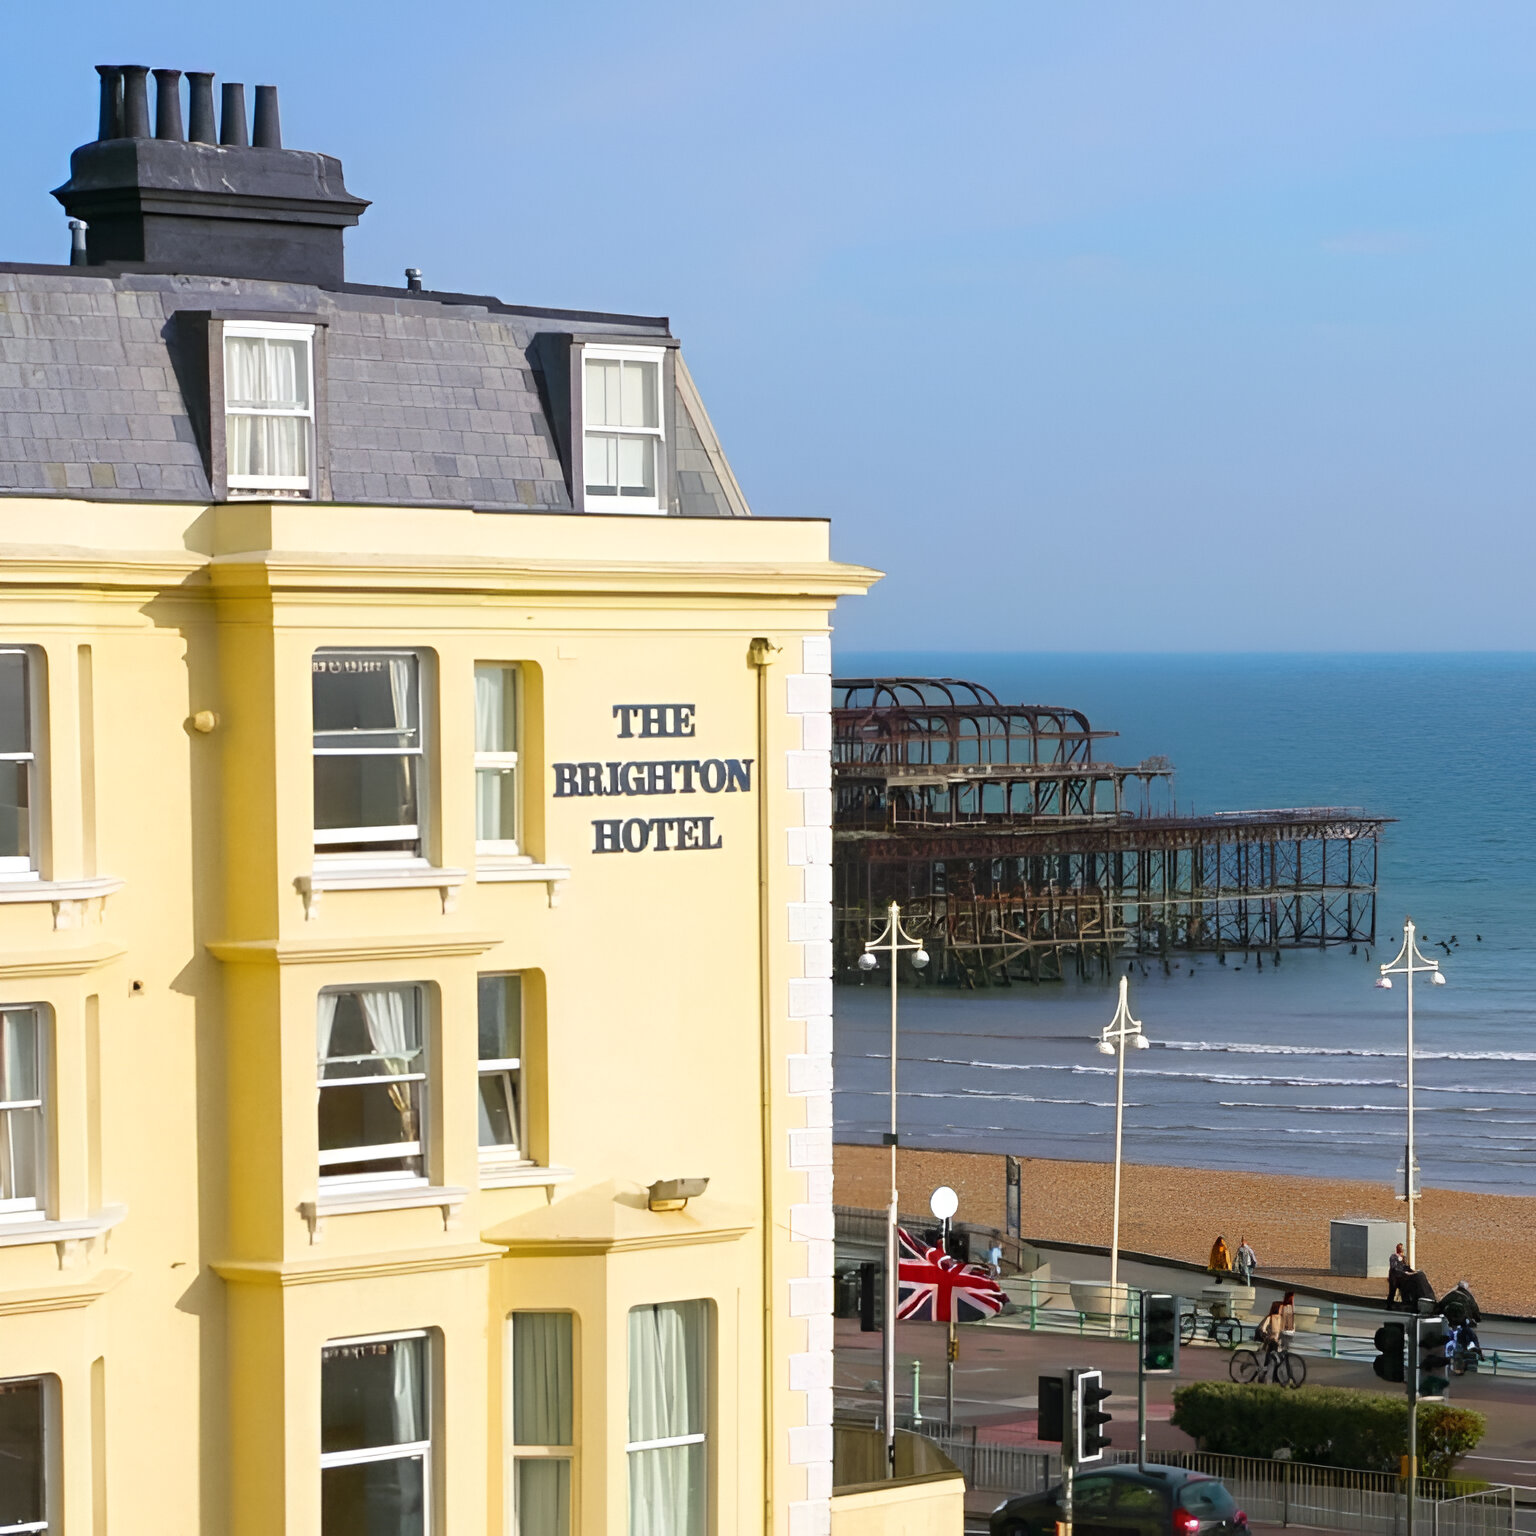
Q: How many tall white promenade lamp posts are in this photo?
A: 3